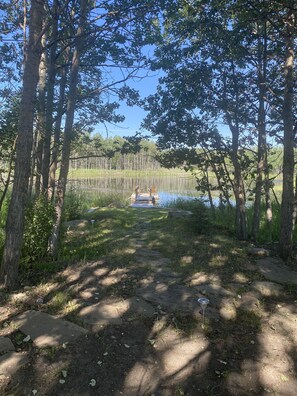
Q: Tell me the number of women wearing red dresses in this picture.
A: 0